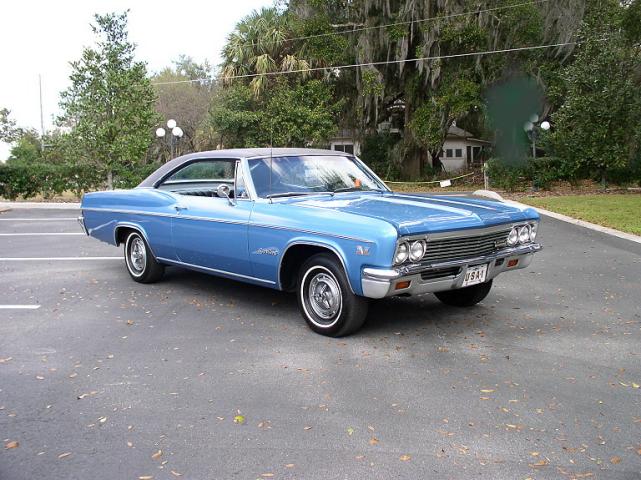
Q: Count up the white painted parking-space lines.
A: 4